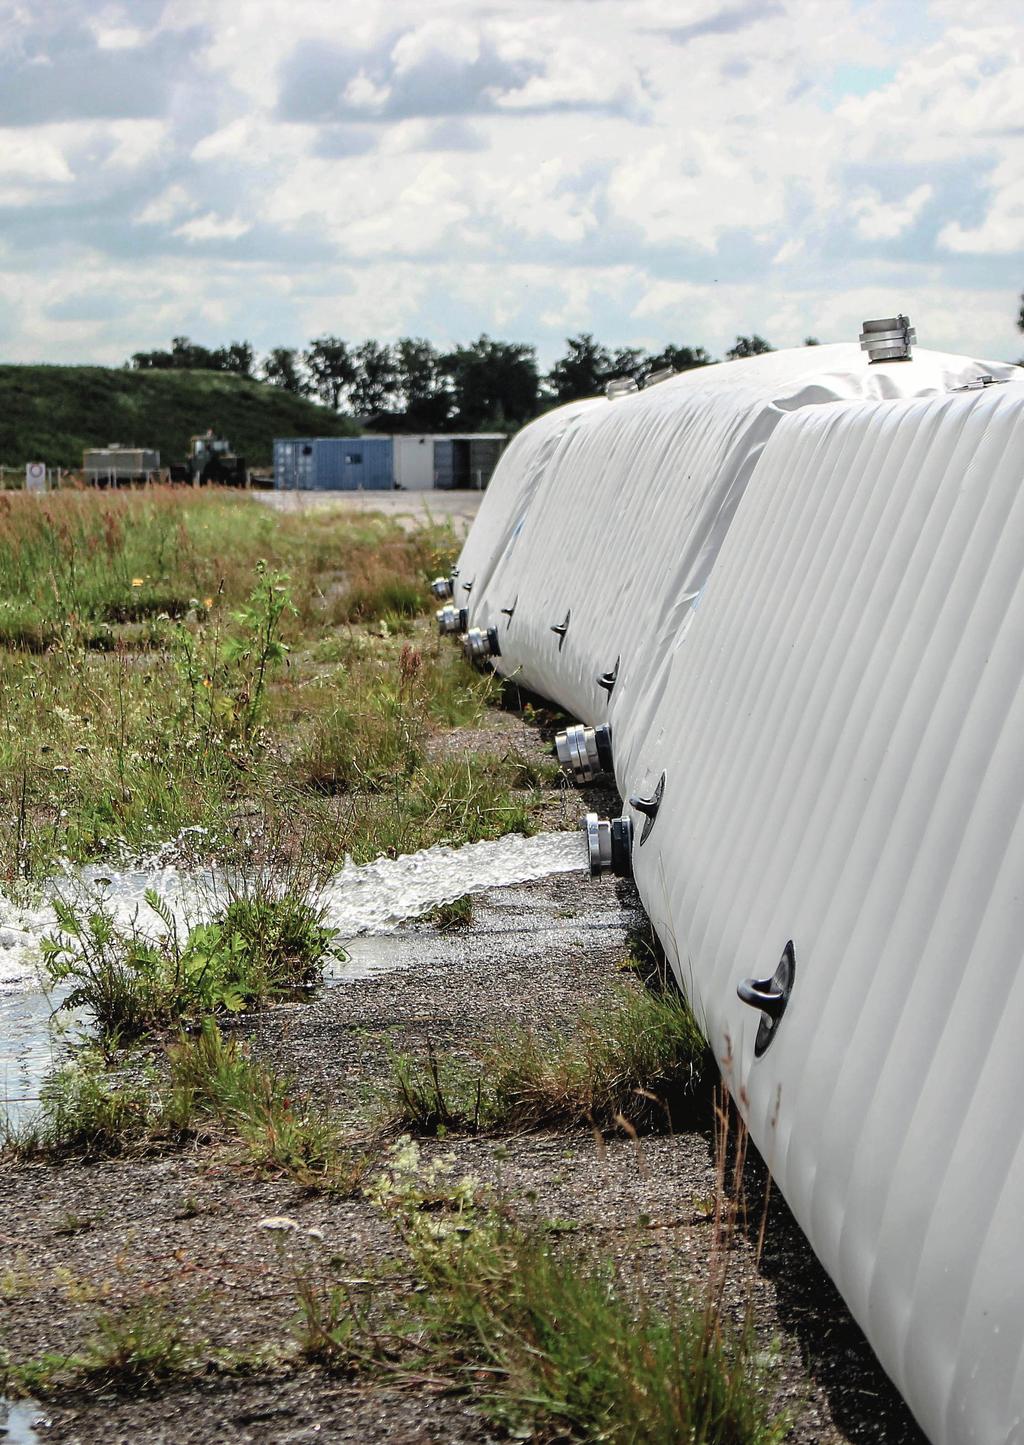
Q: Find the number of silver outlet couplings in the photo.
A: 5